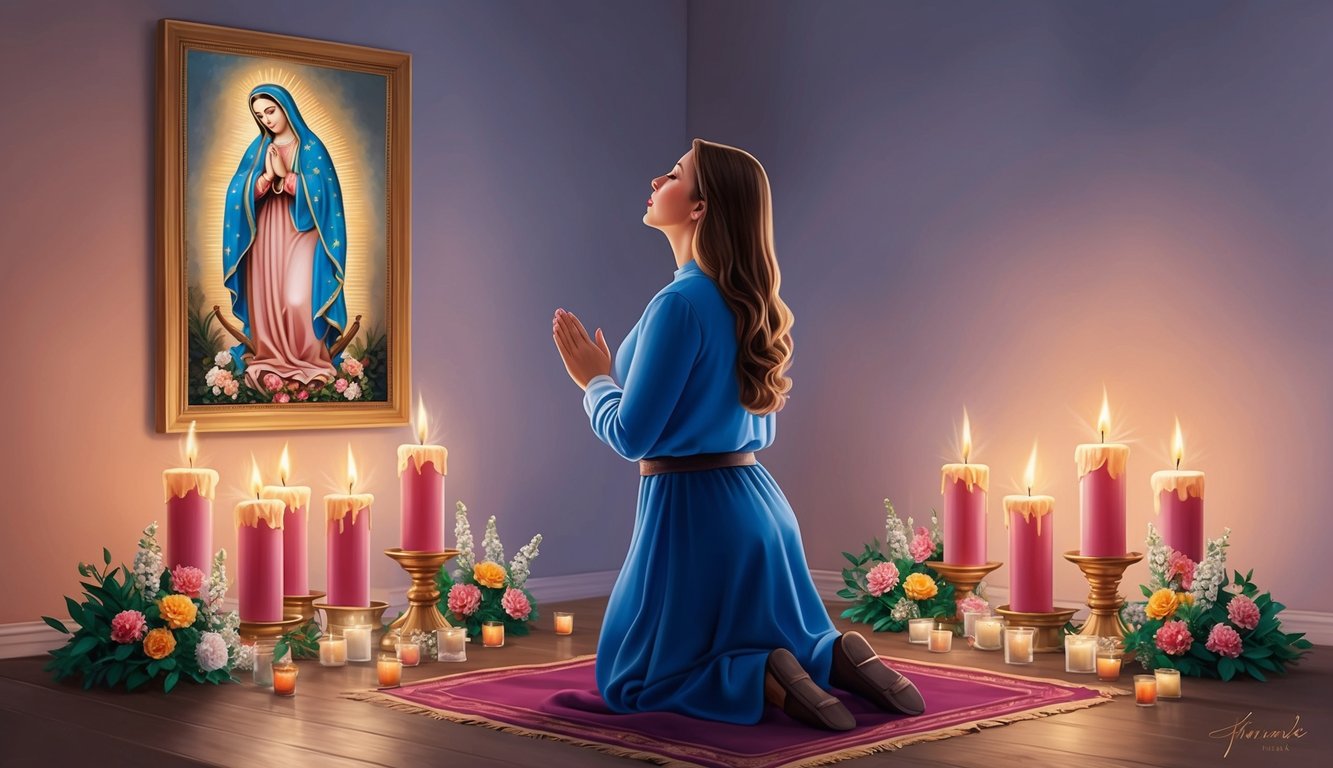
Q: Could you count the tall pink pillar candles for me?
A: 9